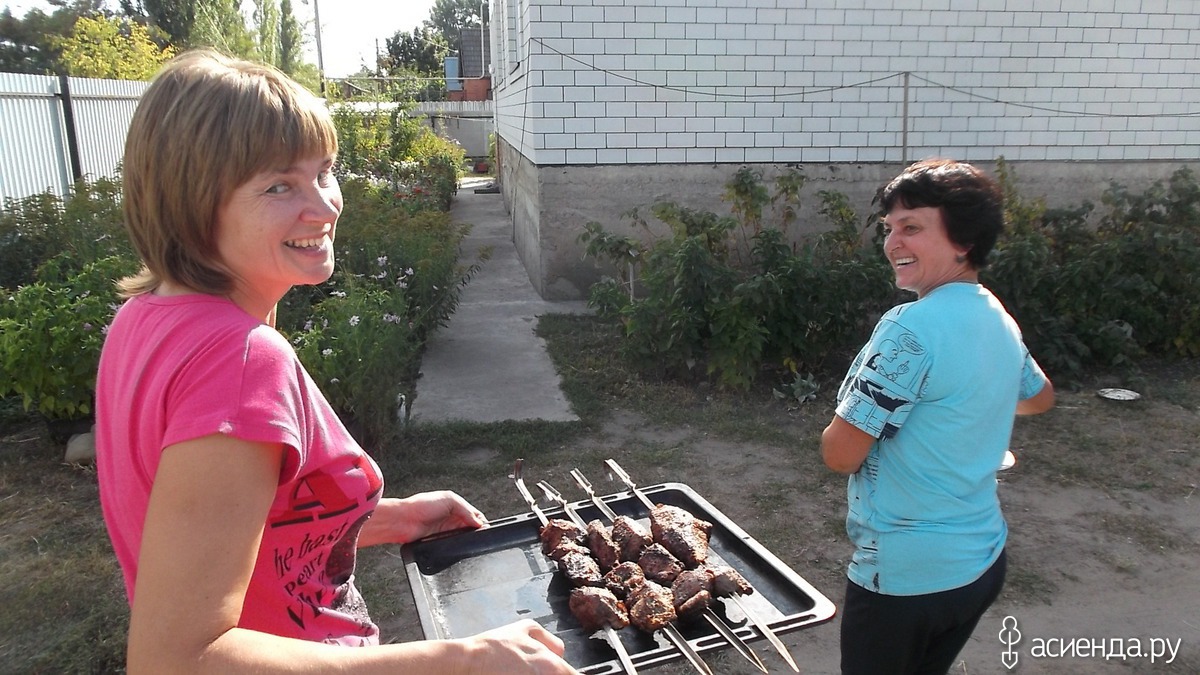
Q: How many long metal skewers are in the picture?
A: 4